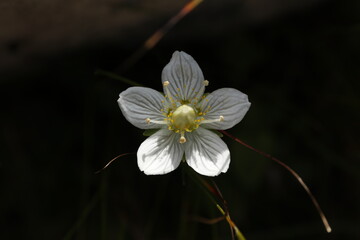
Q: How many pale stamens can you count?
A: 5